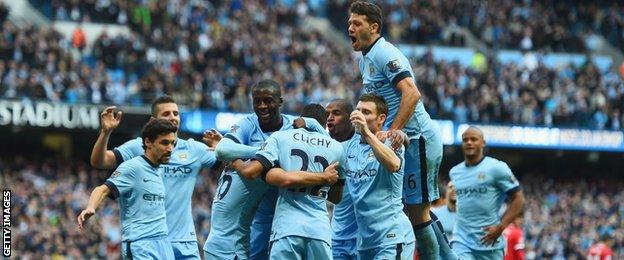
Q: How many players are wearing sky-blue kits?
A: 9